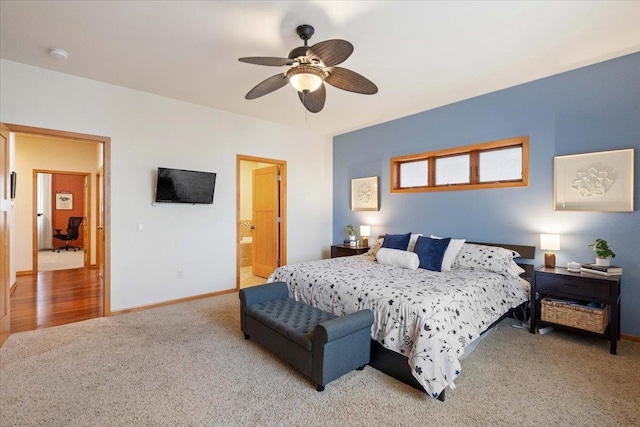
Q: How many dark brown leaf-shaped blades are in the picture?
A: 5